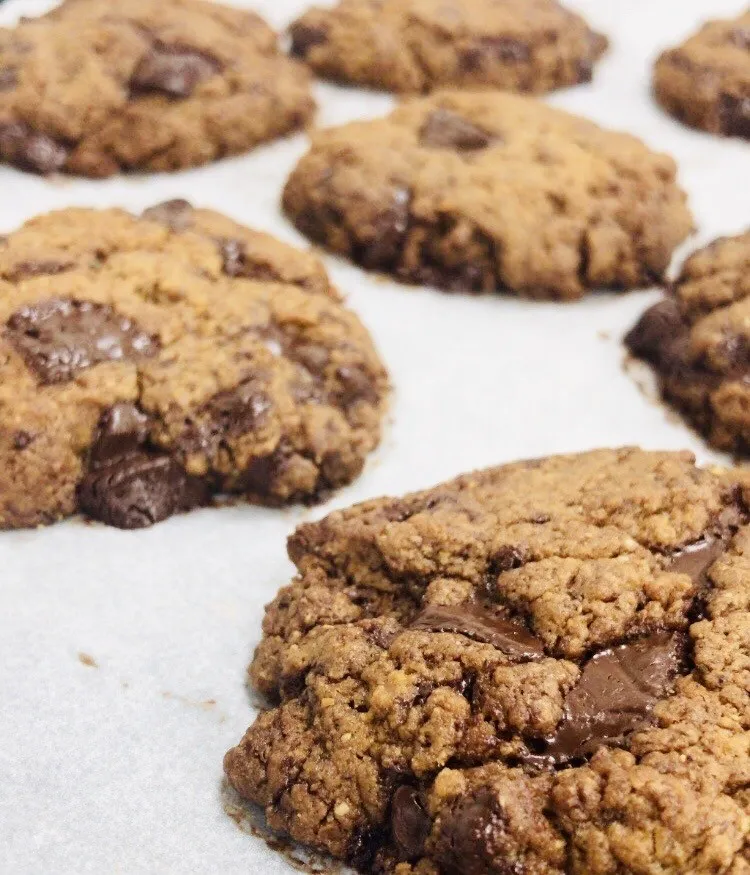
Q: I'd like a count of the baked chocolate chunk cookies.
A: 7